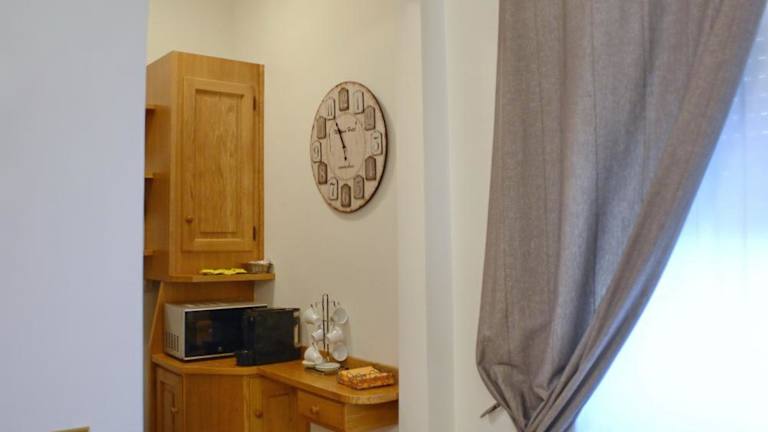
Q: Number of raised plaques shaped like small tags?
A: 12